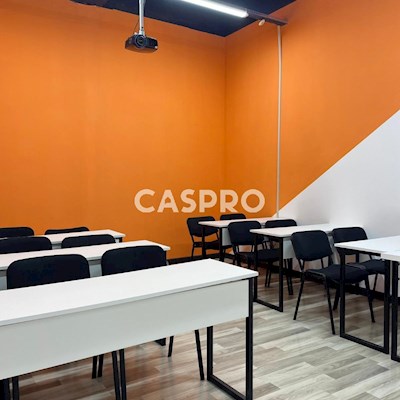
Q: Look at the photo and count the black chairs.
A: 12